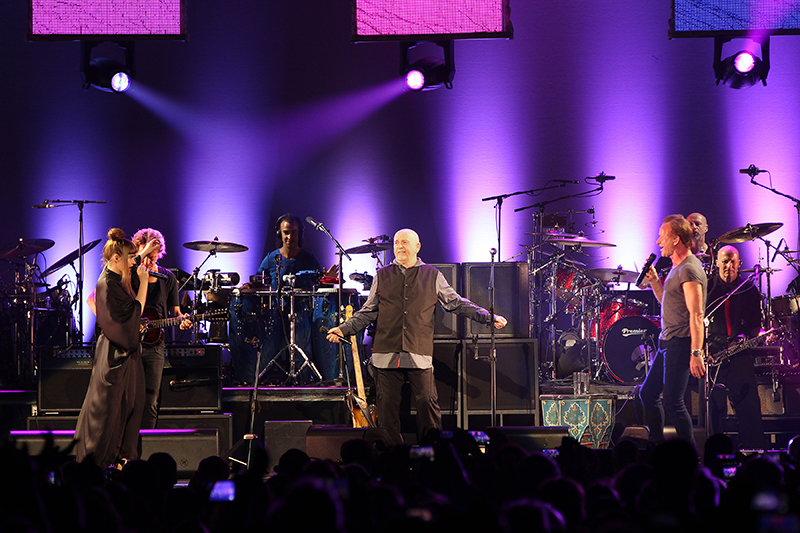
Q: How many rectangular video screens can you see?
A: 3